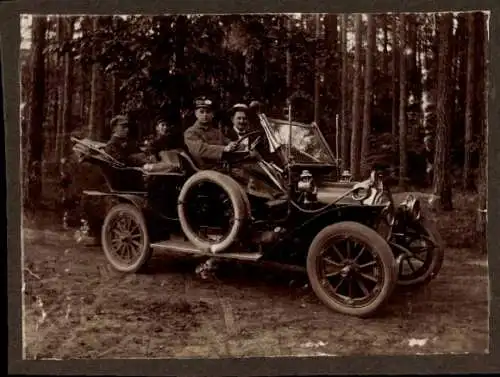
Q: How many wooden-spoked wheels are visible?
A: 3